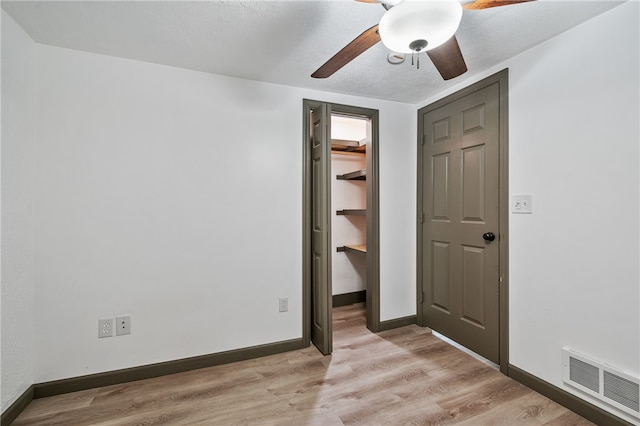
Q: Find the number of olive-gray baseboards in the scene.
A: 5